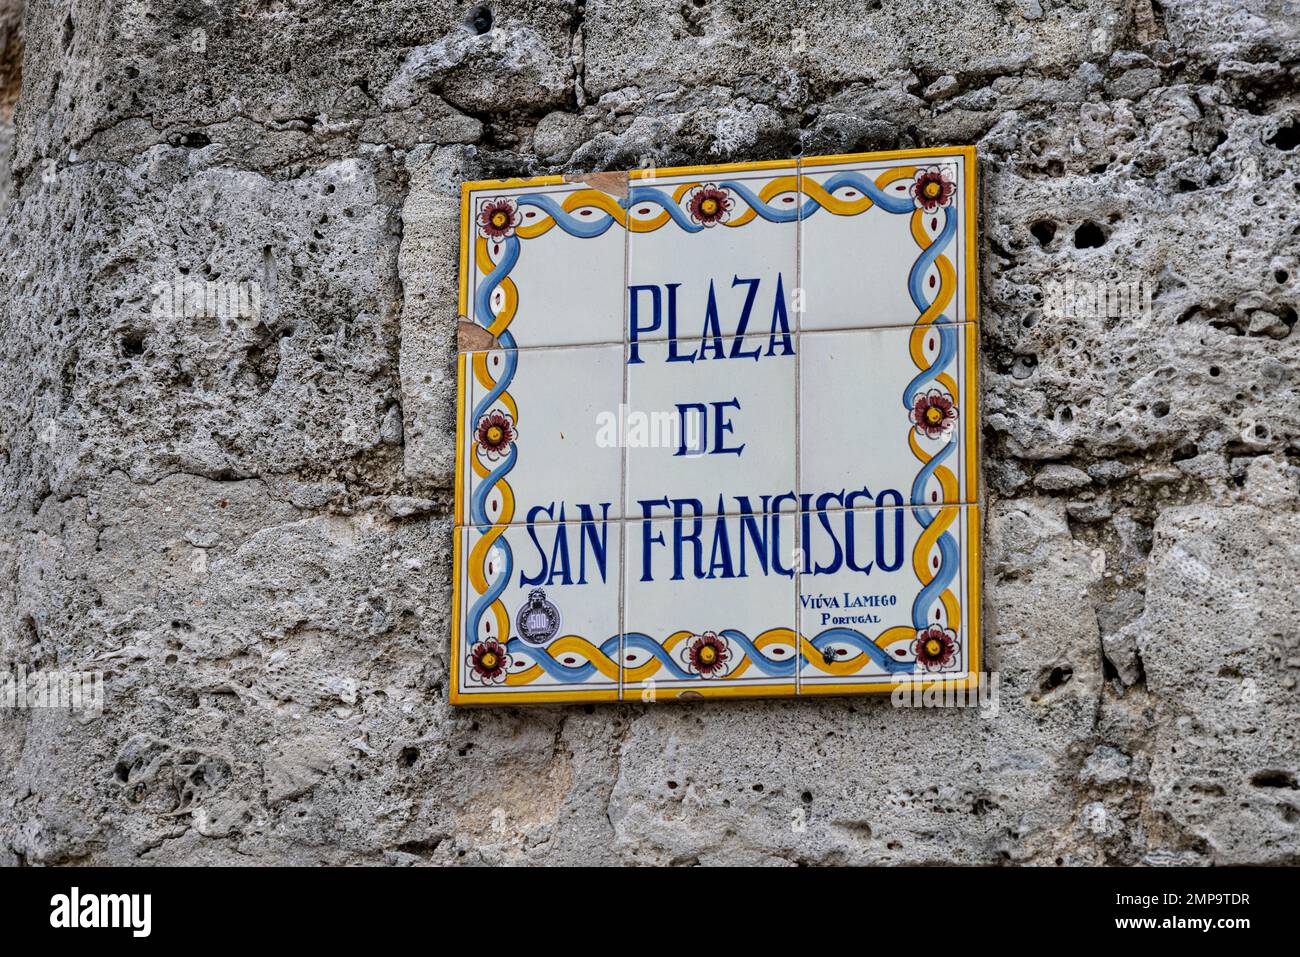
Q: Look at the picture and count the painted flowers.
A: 8